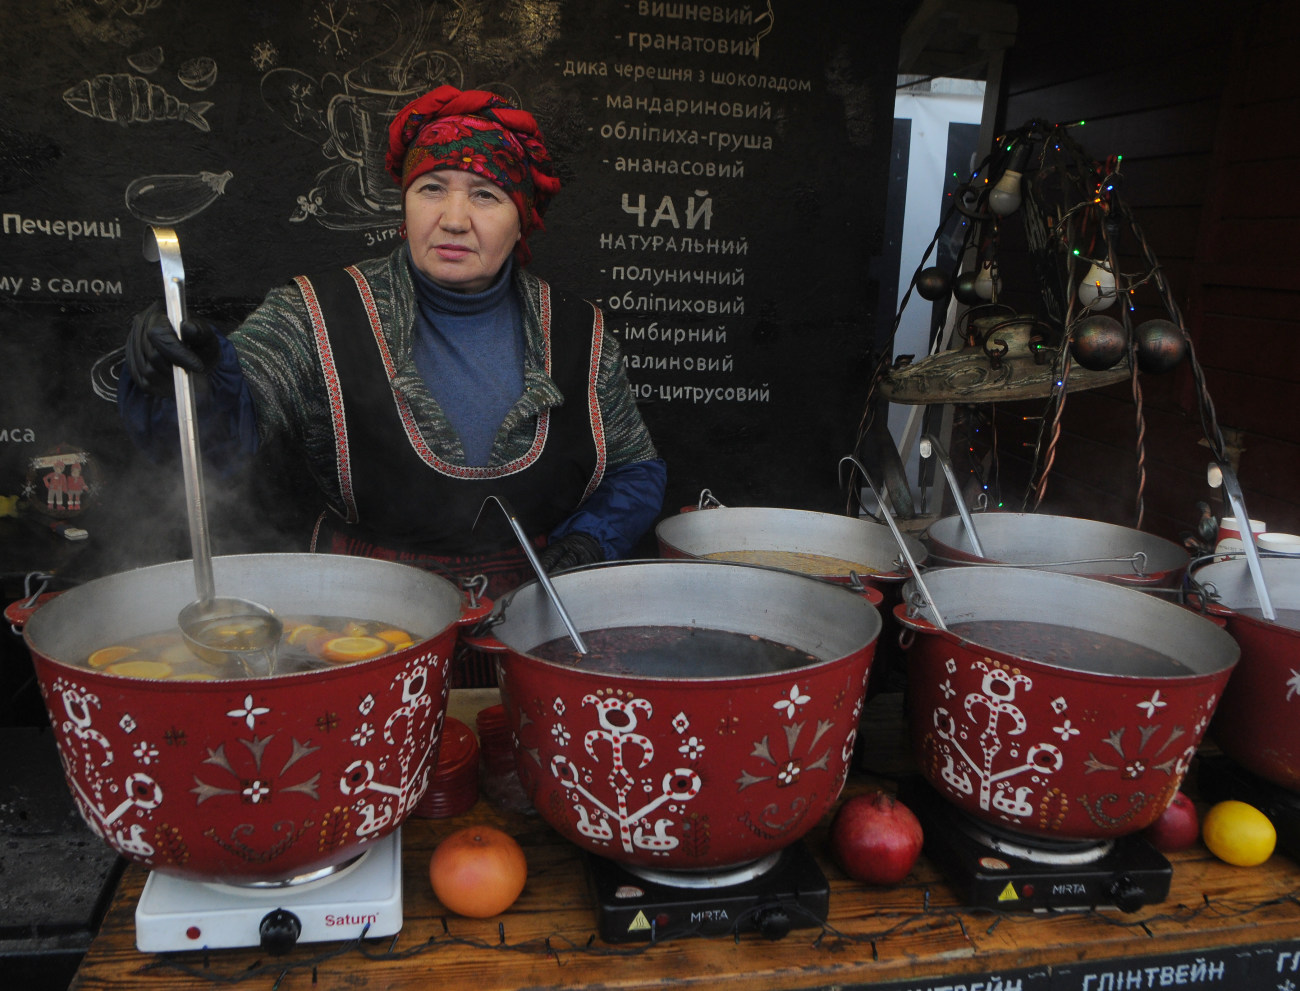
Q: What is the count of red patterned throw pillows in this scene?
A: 0